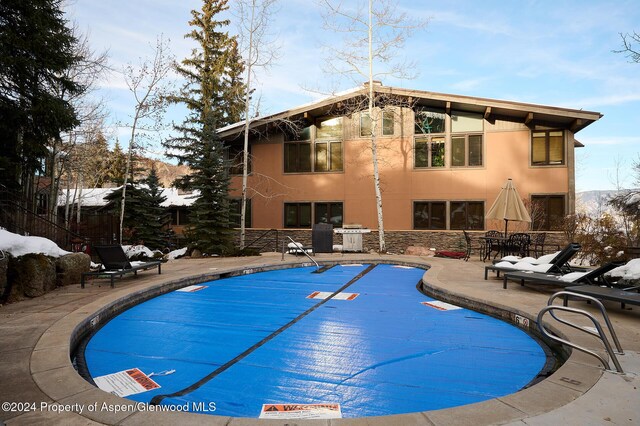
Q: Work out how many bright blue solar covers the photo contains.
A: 1